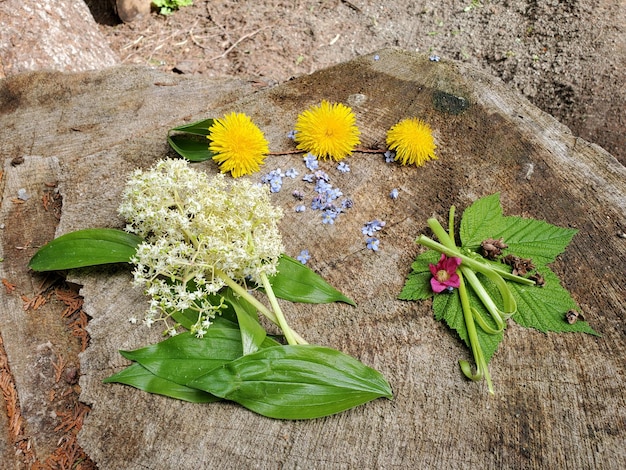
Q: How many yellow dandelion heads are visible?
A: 3